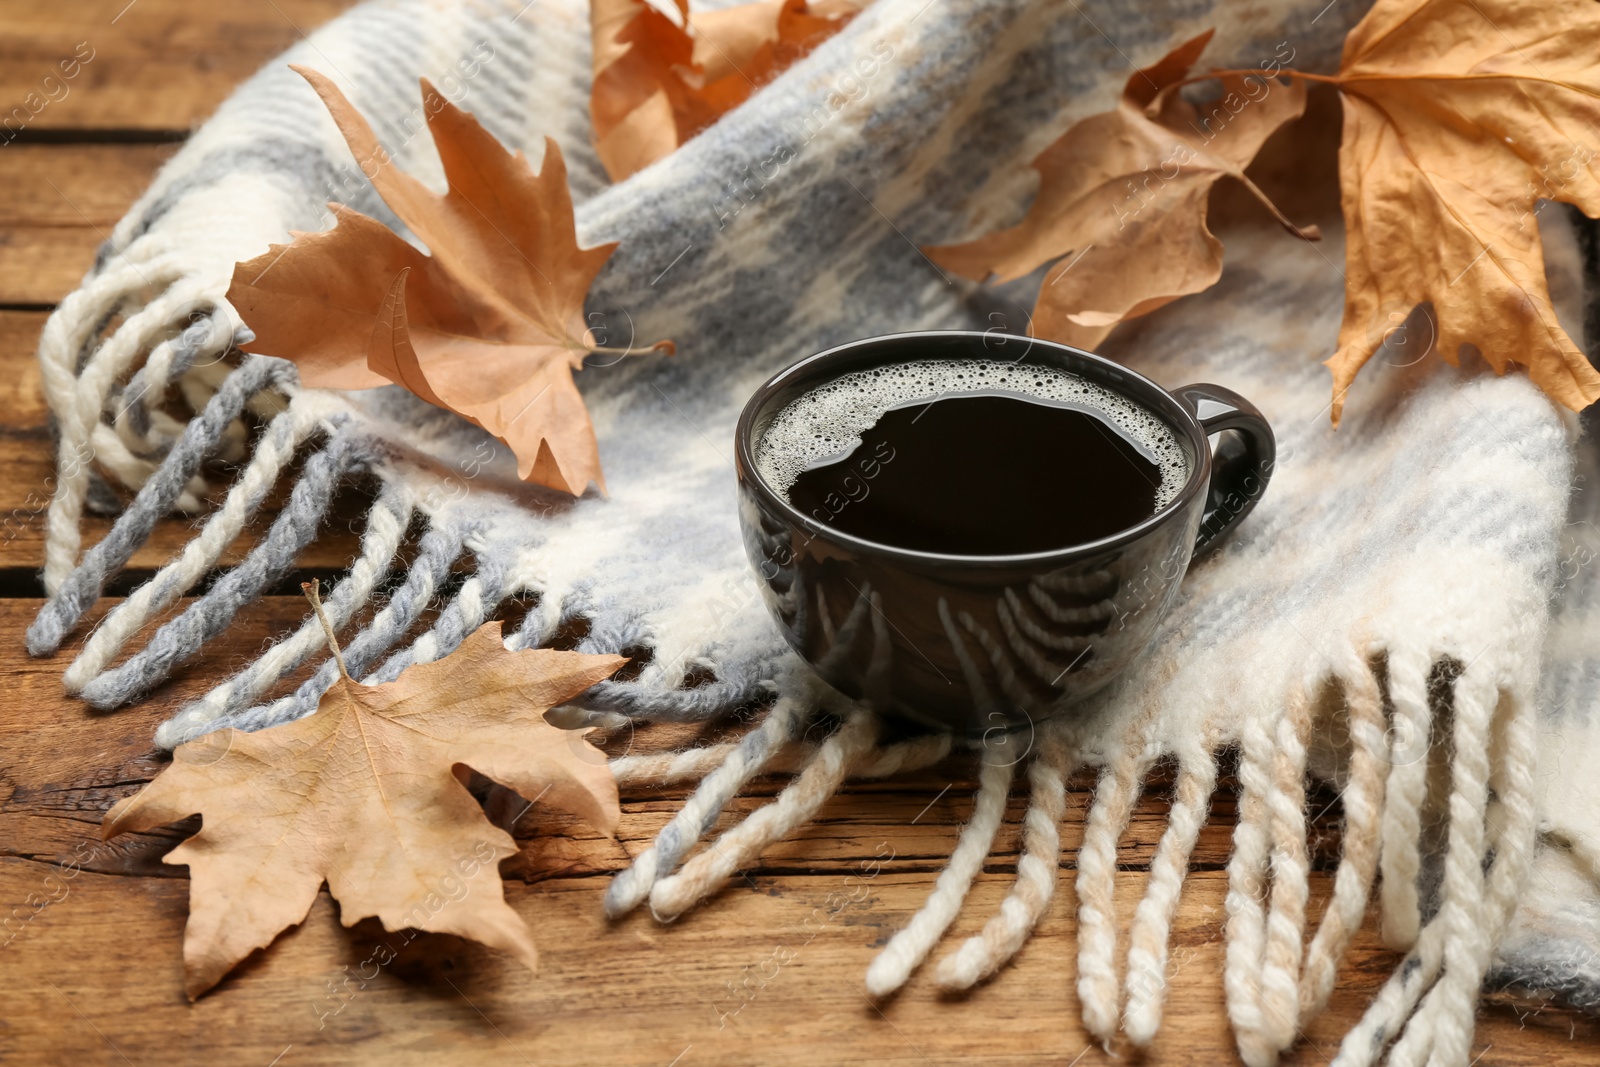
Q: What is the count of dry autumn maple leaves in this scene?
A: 5